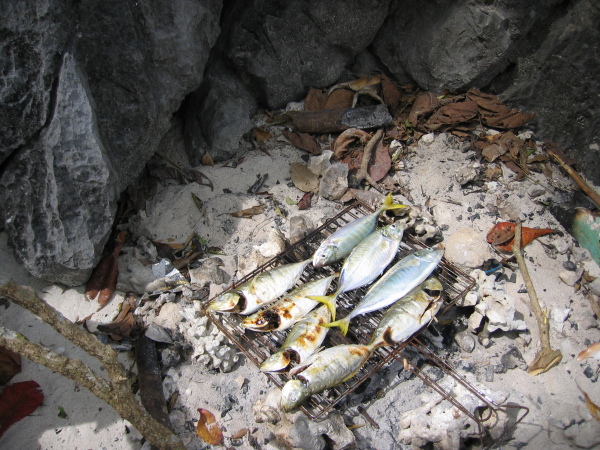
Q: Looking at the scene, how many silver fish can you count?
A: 8